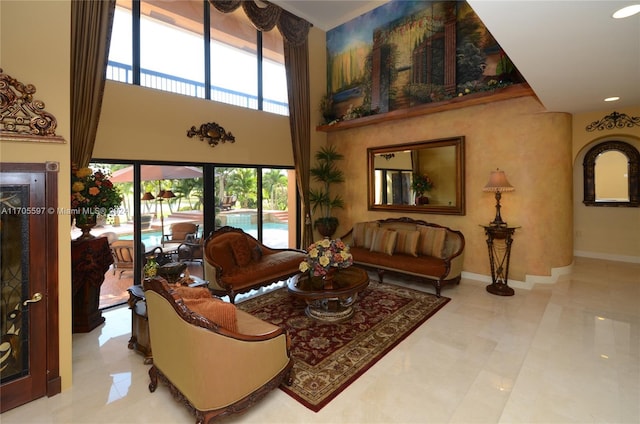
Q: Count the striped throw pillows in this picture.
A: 4